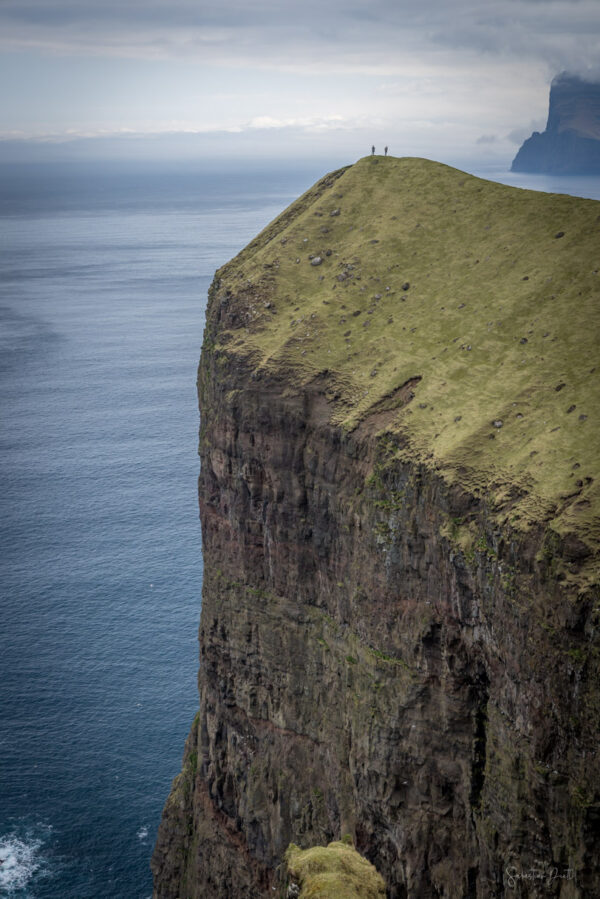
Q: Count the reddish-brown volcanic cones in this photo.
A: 0